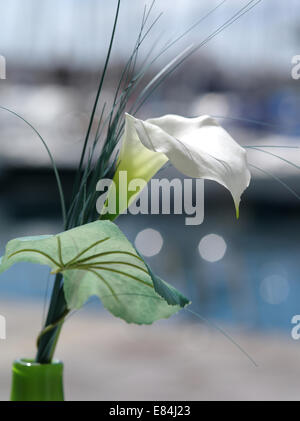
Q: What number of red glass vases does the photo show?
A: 0